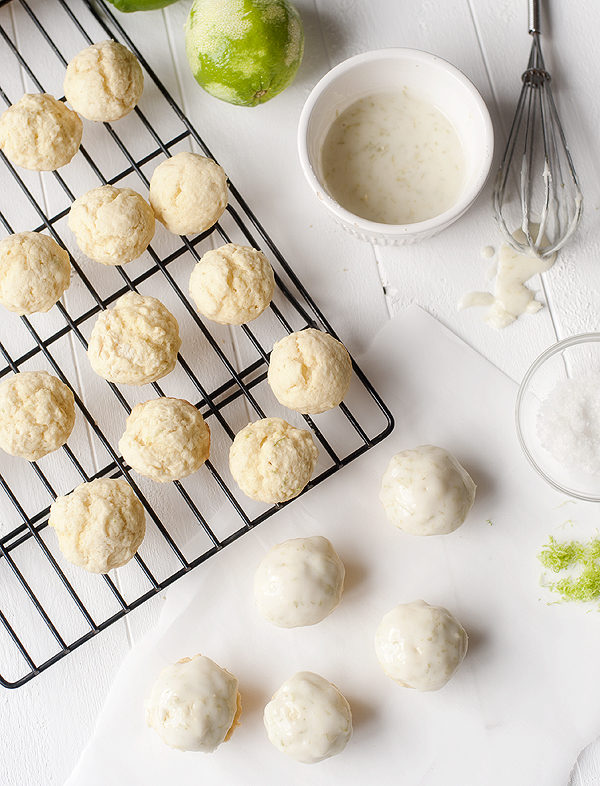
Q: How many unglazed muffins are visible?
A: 12